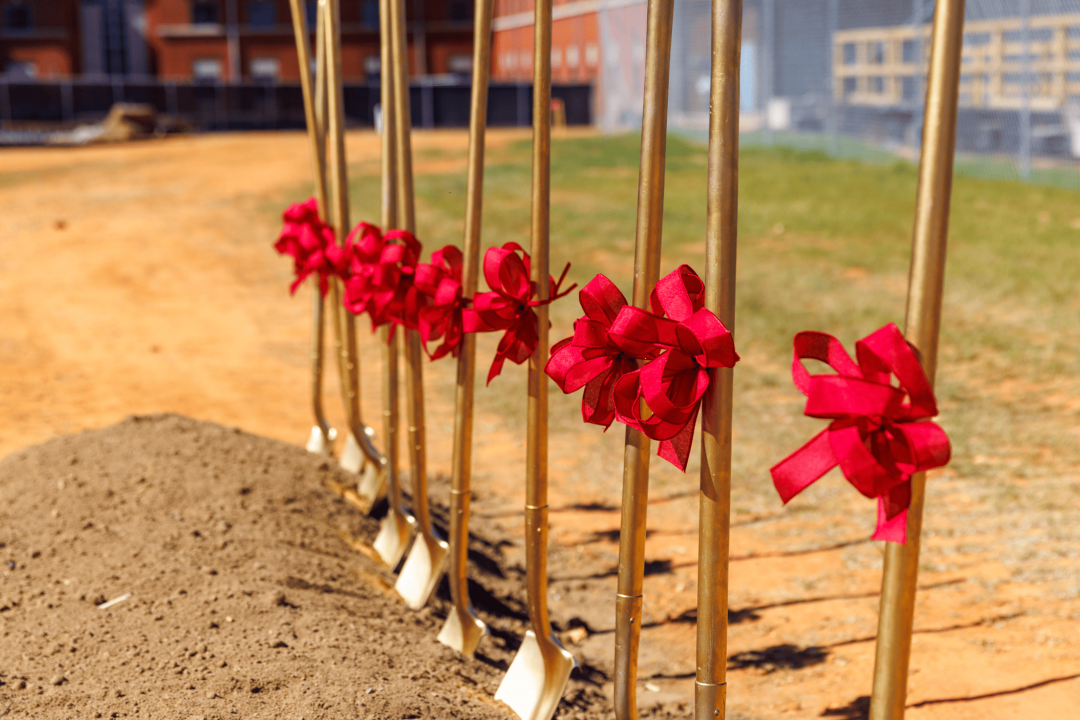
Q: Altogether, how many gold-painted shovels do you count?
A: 10